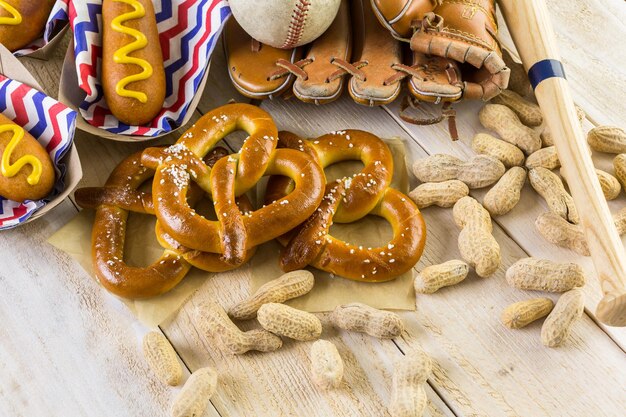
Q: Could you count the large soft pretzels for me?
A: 3